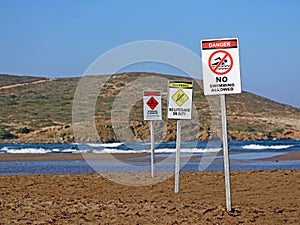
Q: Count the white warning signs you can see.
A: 3